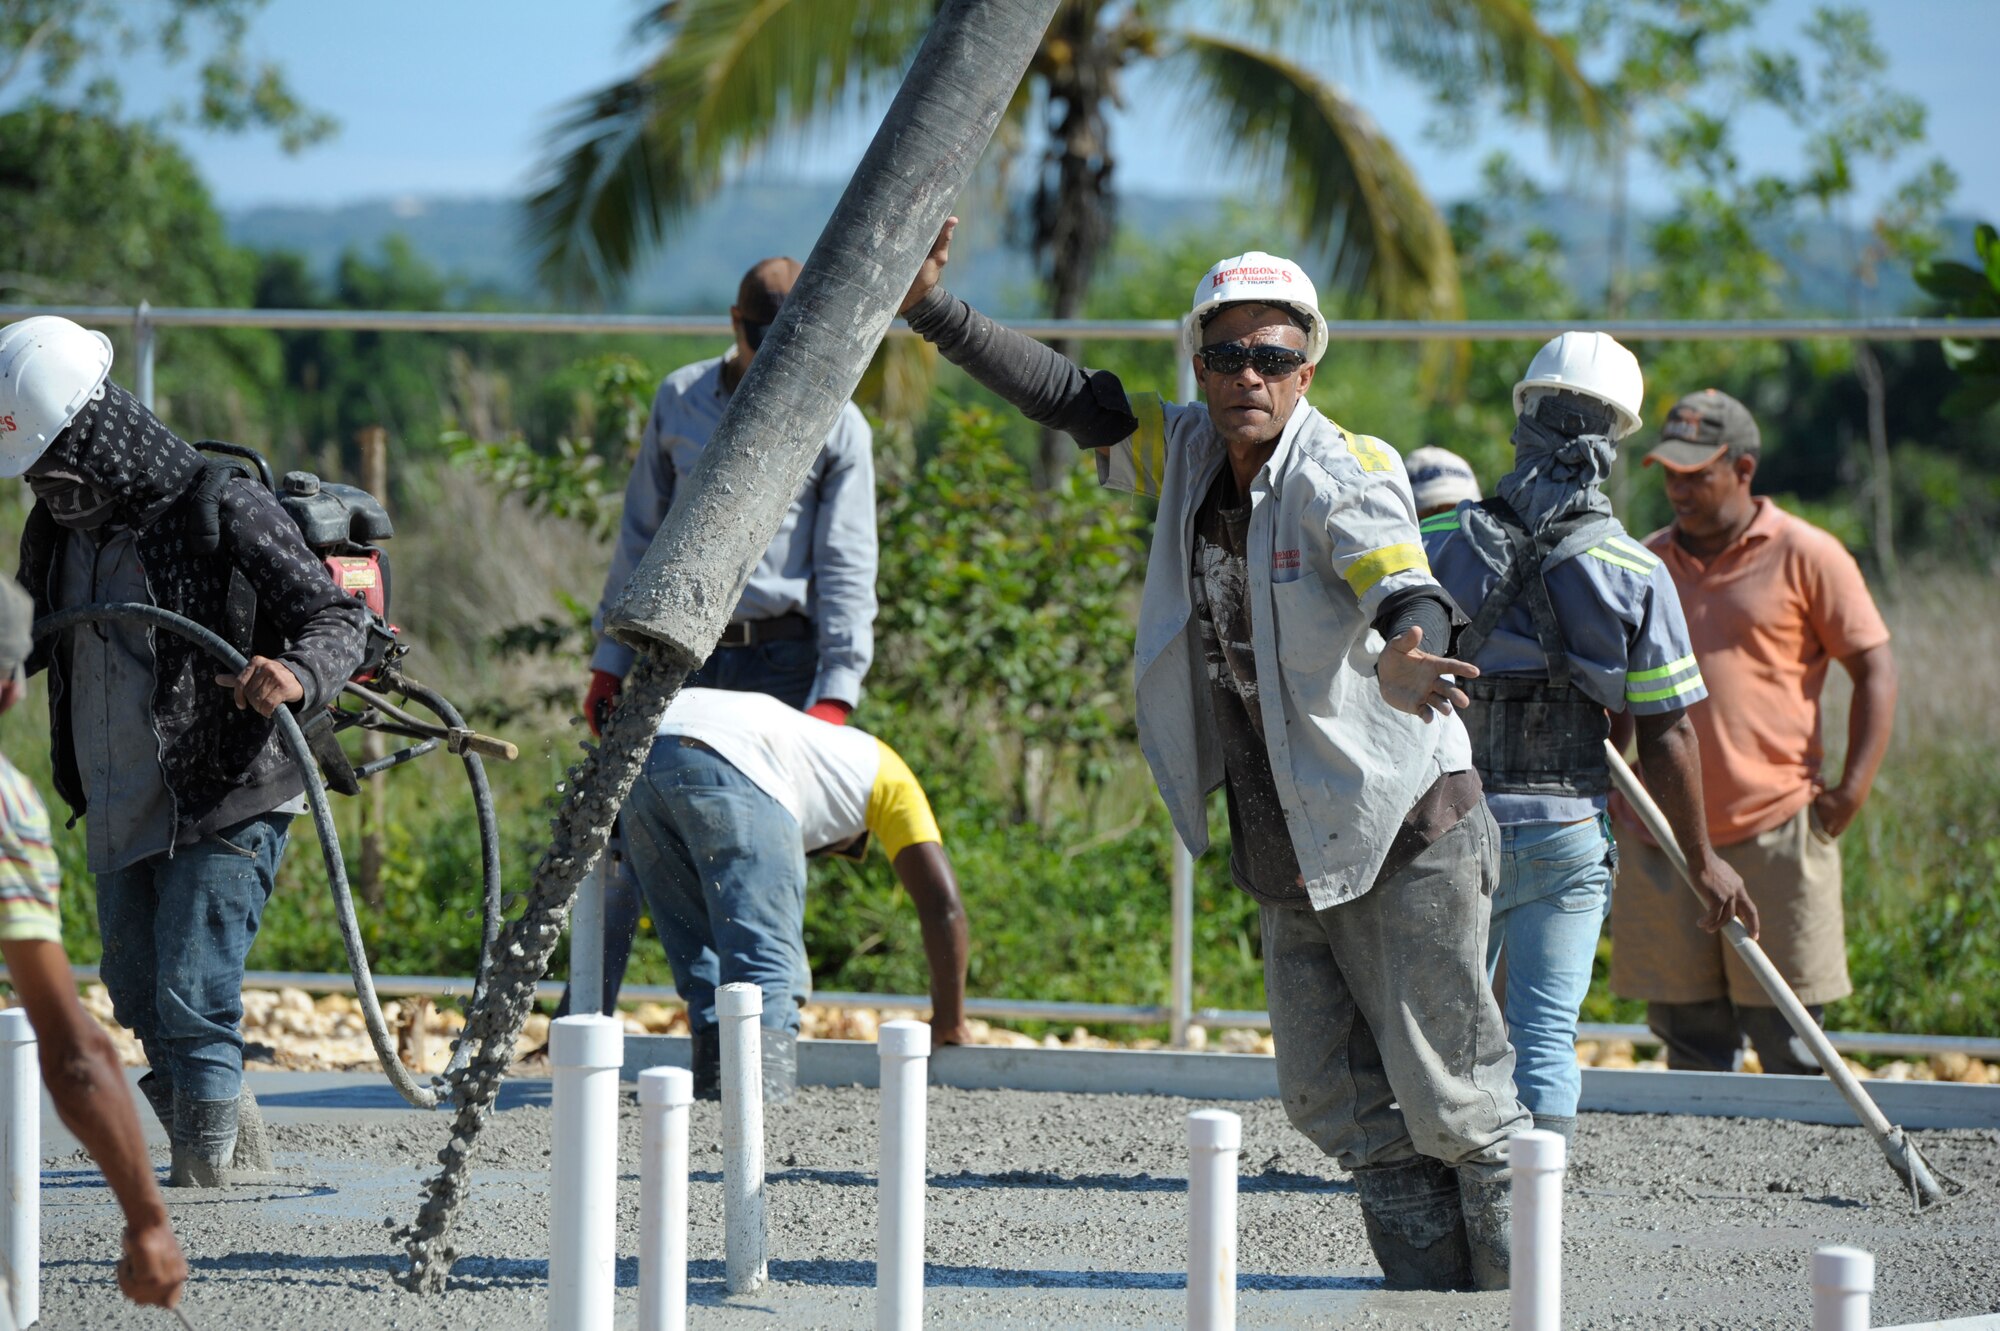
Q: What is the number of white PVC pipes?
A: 8